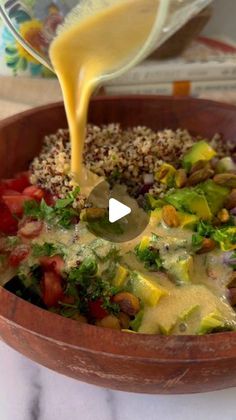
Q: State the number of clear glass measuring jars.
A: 1